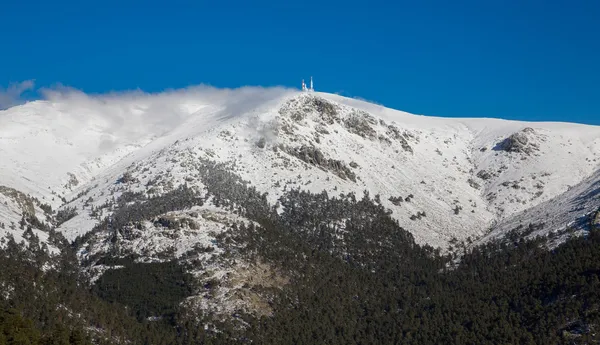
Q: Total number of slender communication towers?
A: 2